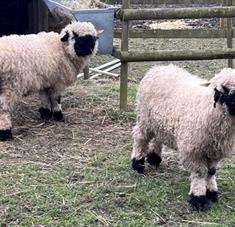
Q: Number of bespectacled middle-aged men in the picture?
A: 0